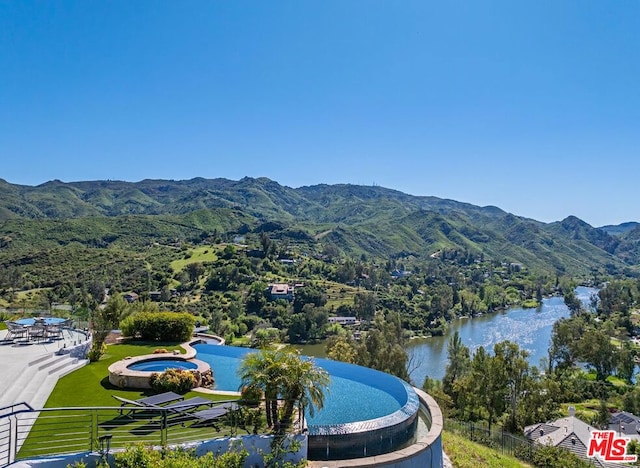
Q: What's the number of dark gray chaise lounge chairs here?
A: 3